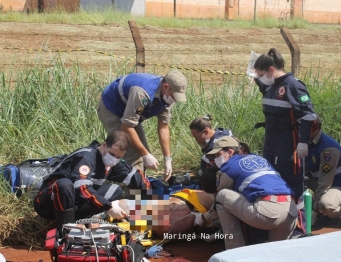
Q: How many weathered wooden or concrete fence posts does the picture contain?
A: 2